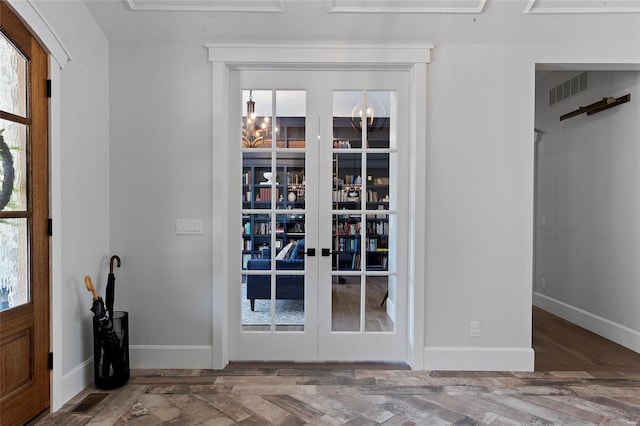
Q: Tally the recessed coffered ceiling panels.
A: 3